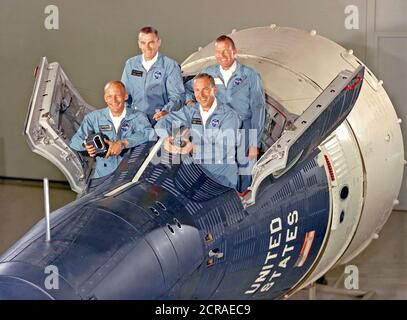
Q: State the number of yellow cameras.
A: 0